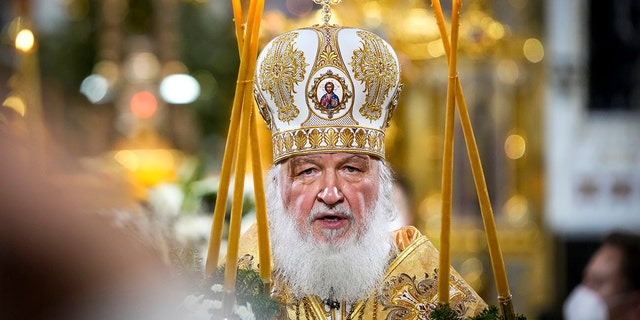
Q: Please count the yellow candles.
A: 5